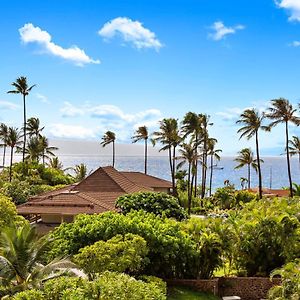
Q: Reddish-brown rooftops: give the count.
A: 2